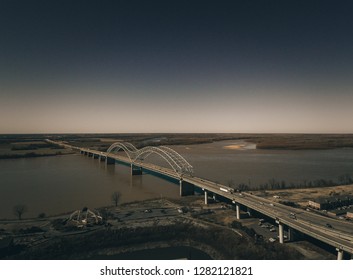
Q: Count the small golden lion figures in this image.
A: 0